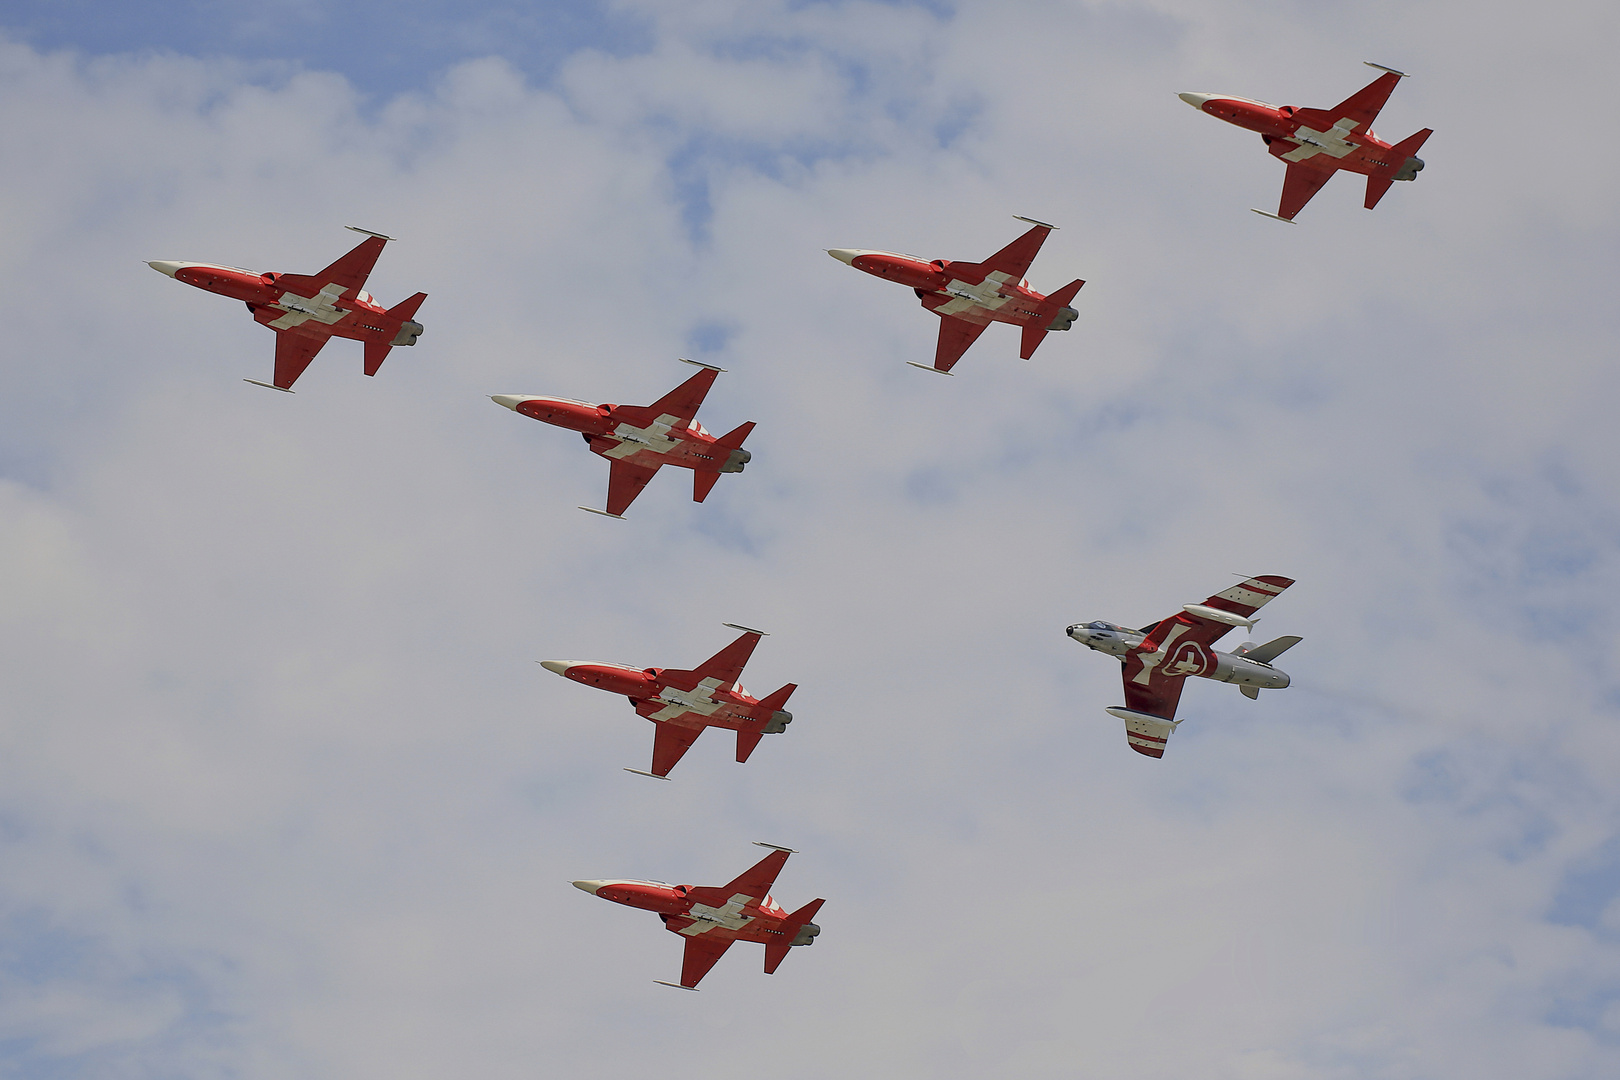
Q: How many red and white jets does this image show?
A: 6